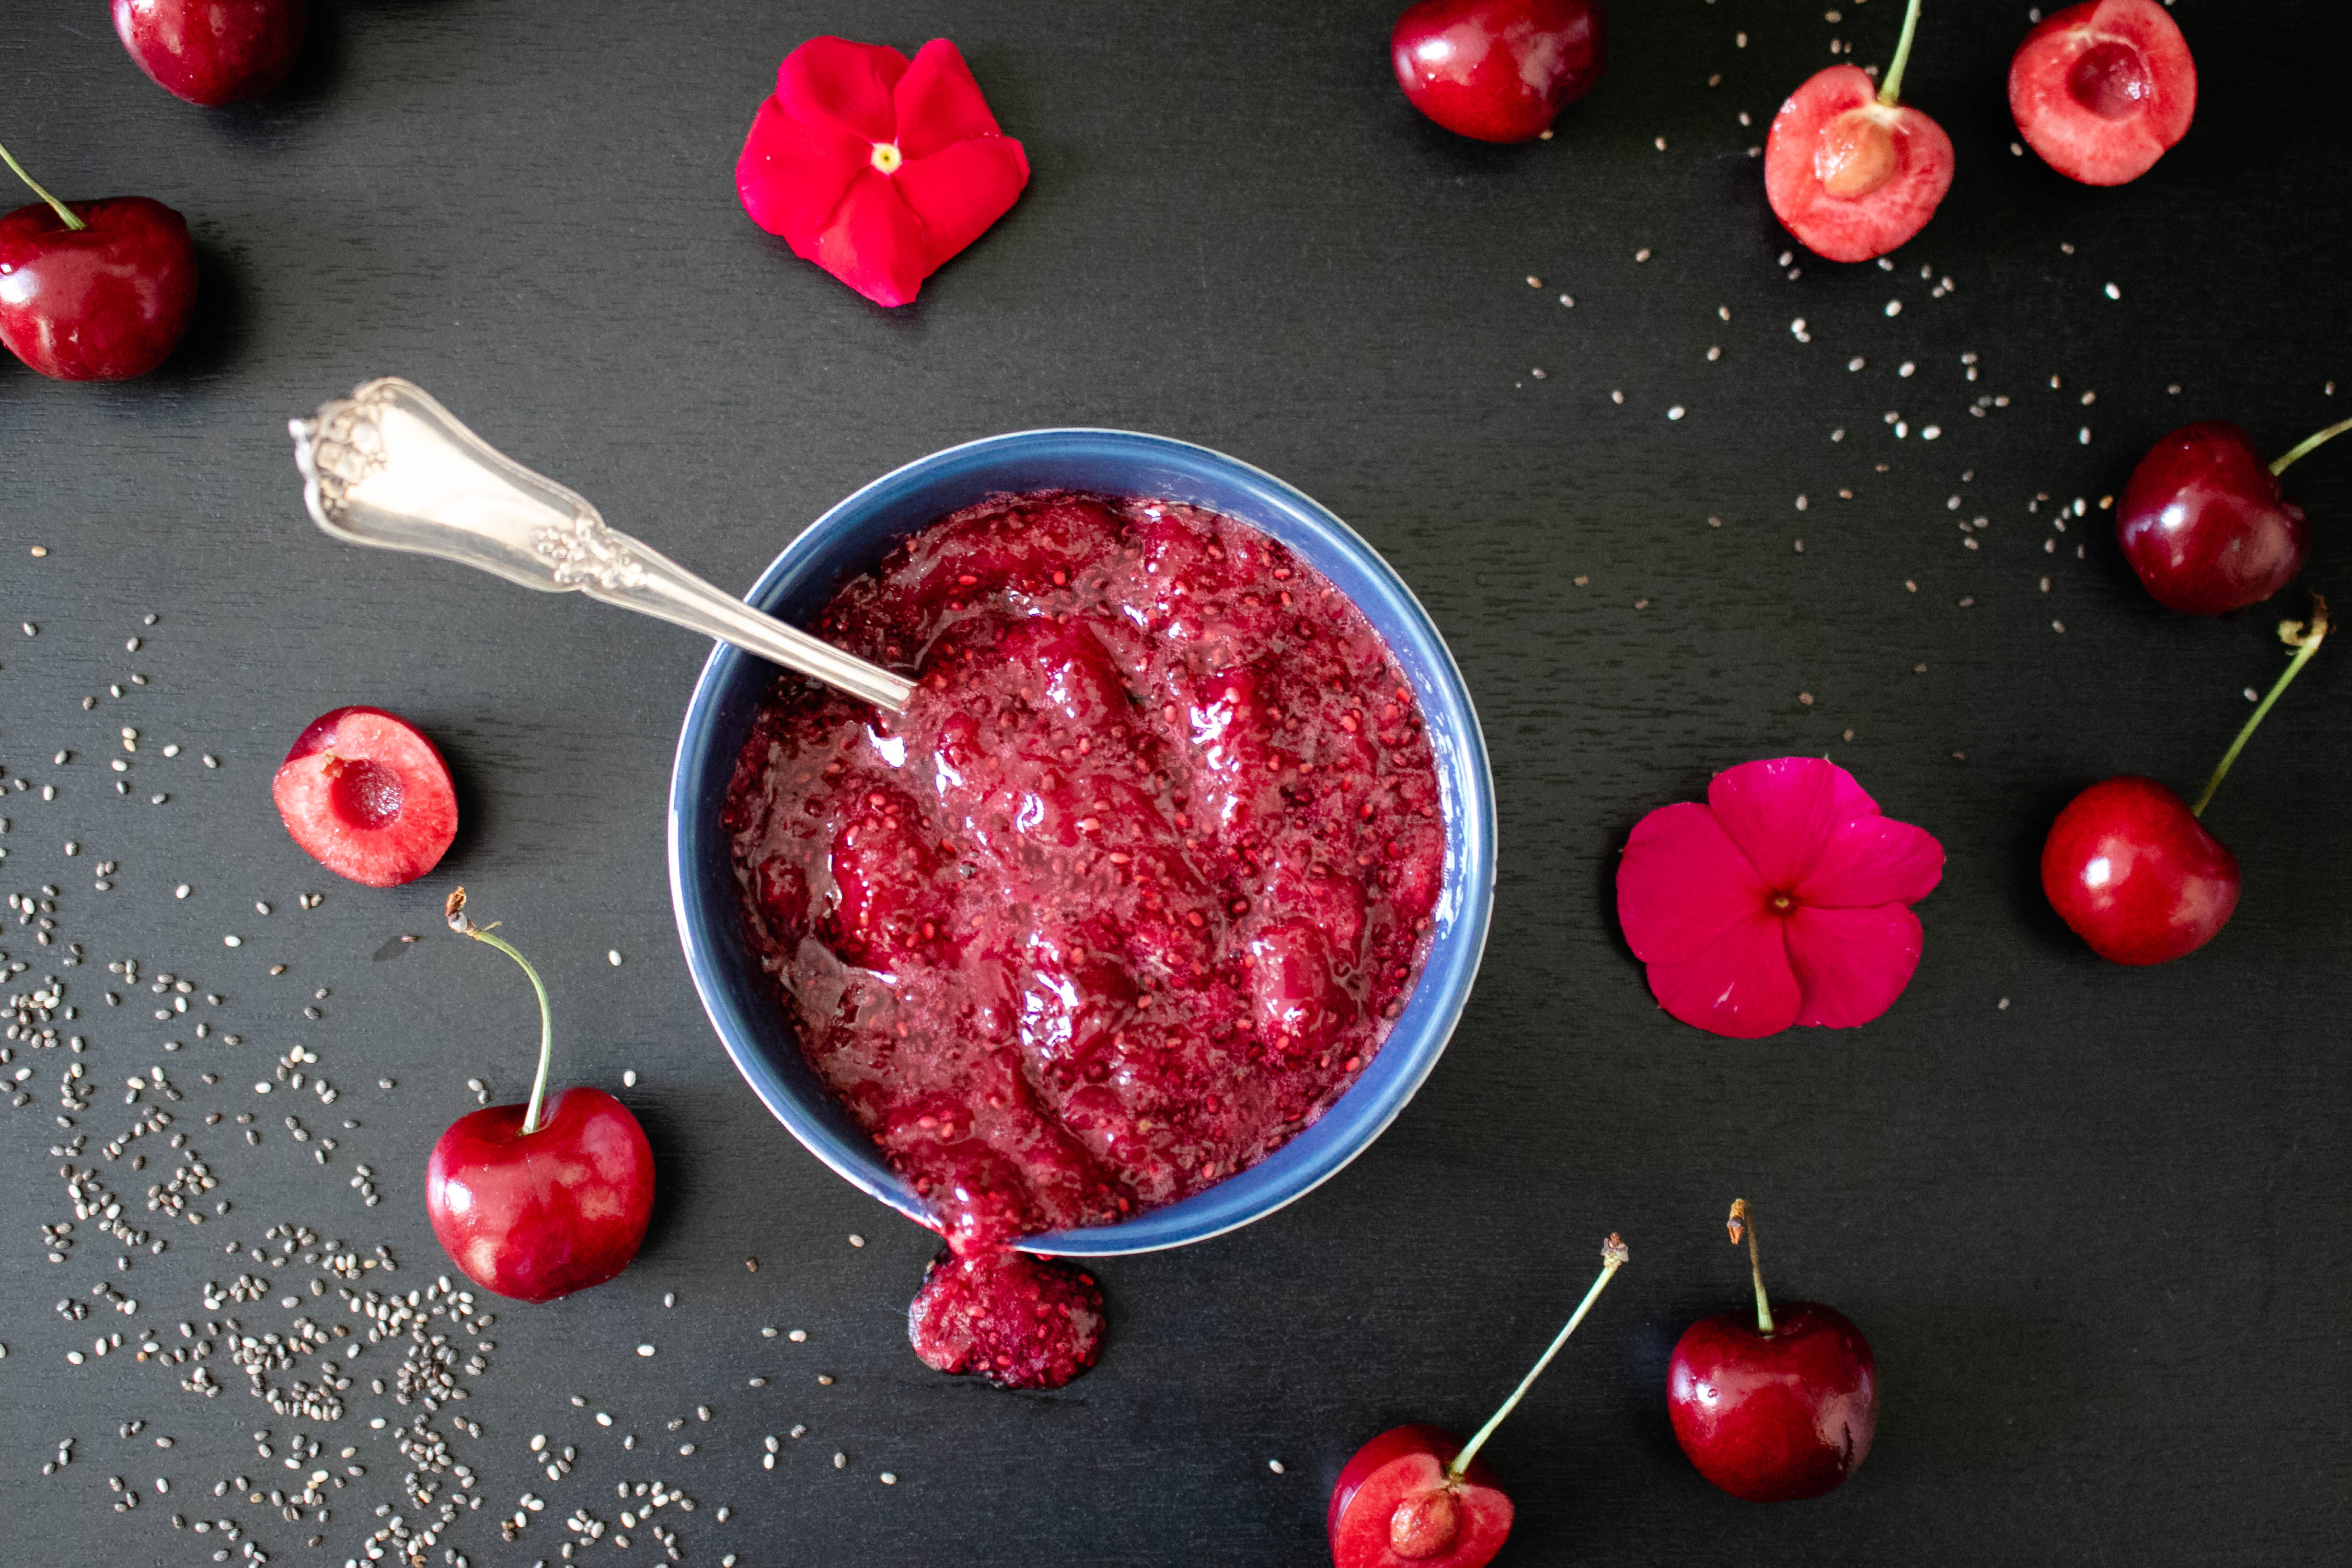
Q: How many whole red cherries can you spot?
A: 7